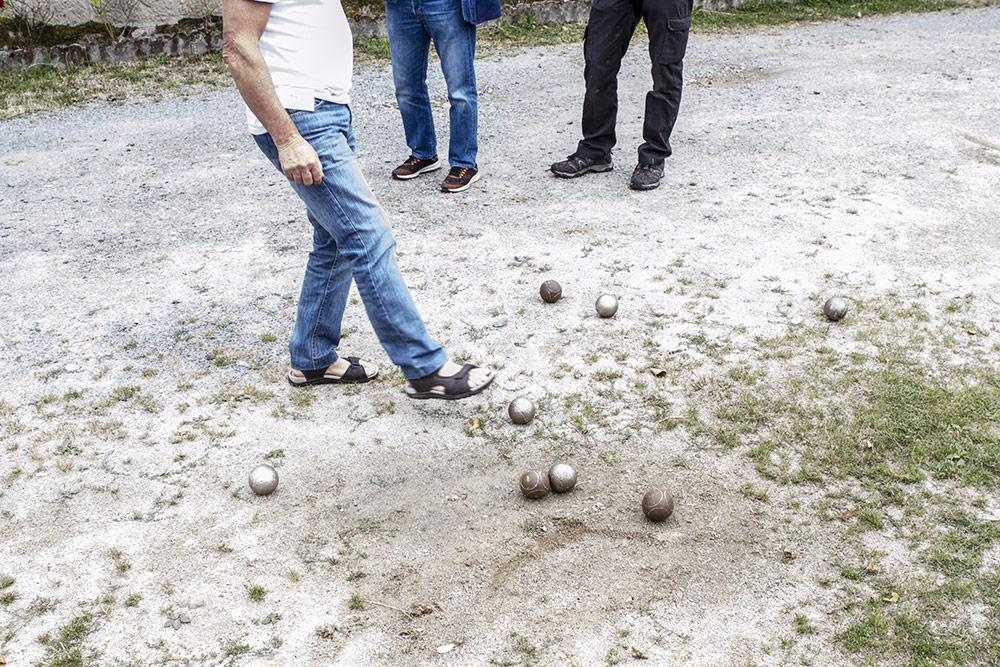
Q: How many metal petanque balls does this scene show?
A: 8